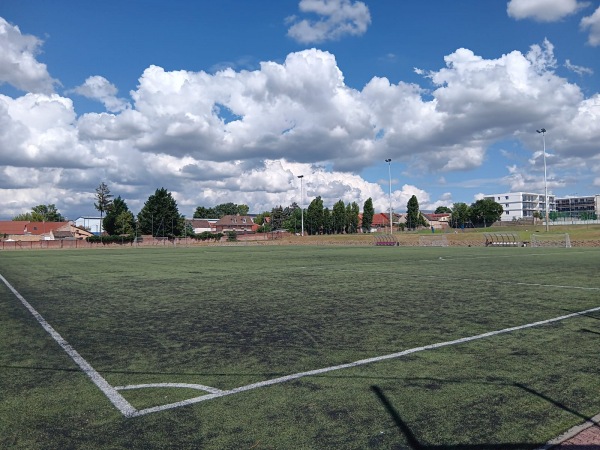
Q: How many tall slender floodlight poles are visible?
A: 3